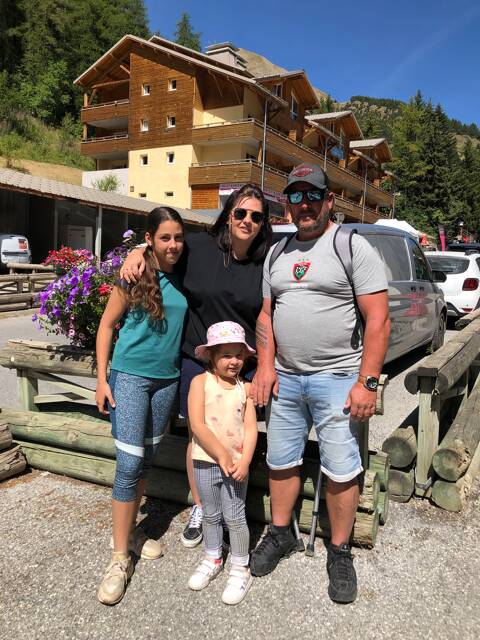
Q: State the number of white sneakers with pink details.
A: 2